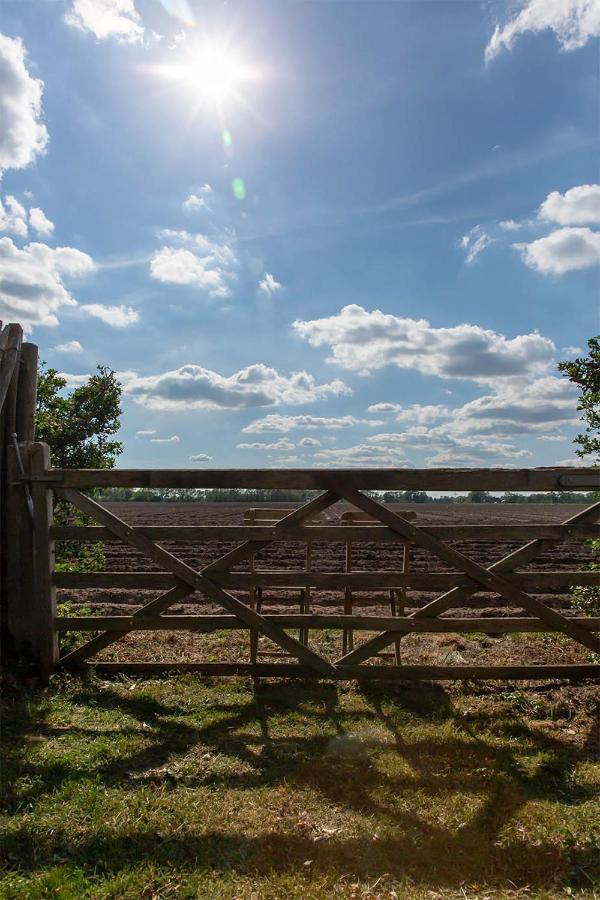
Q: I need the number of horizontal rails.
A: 5